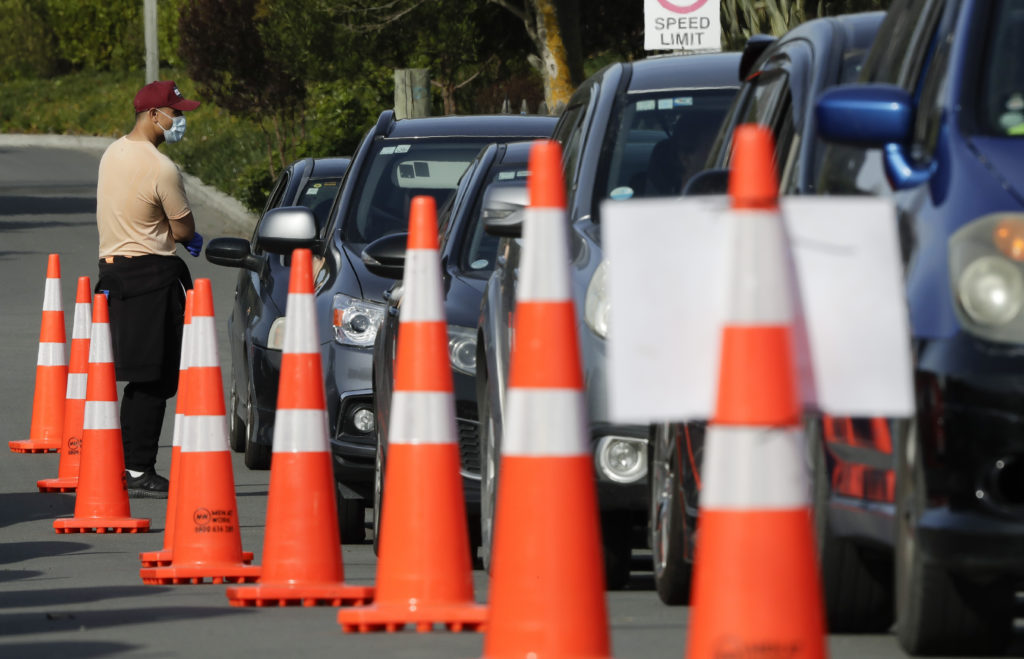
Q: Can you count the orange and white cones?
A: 9